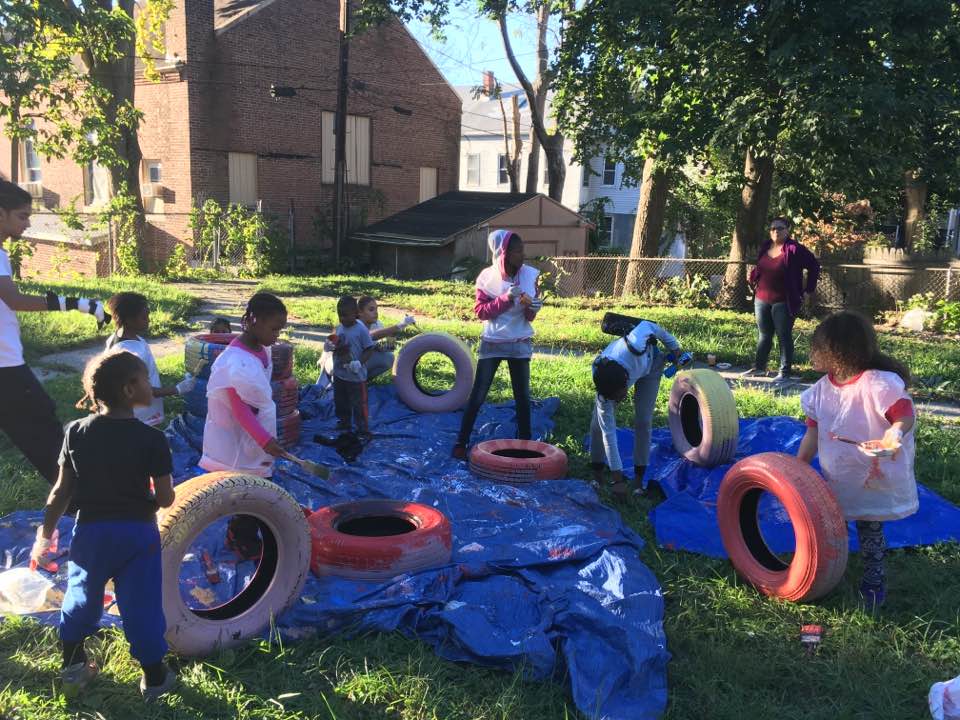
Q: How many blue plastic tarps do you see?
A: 2